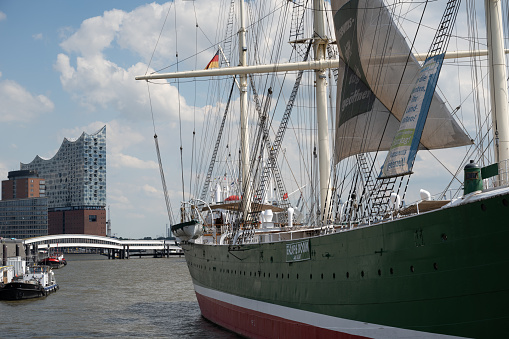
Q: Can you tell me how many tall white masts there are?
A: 3